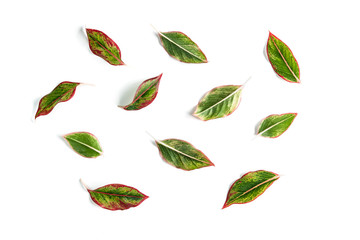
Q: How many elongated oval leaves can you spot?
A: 11